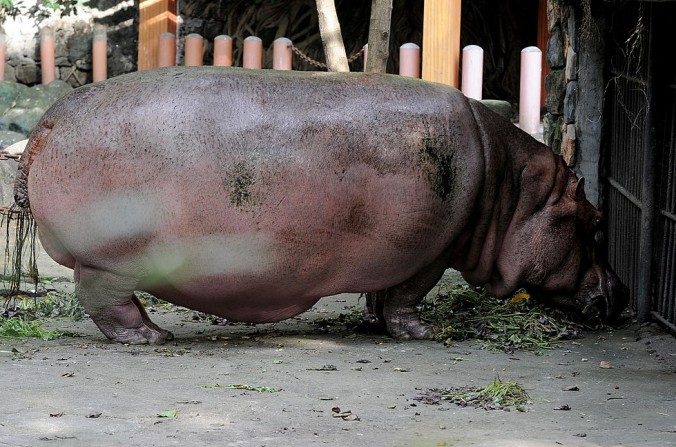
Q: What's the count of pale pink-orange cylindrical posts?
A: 12